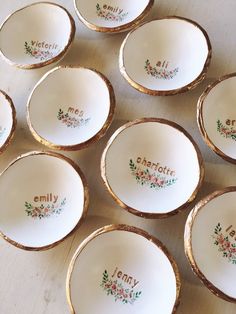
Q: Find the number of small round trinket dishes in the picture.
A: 10